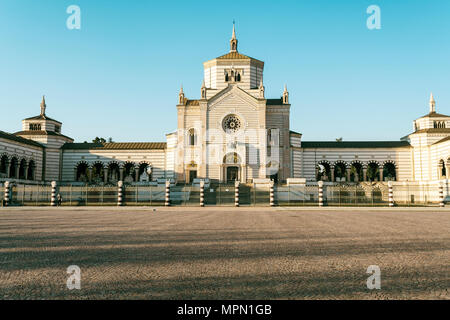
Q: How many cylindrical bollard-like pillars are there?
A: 10